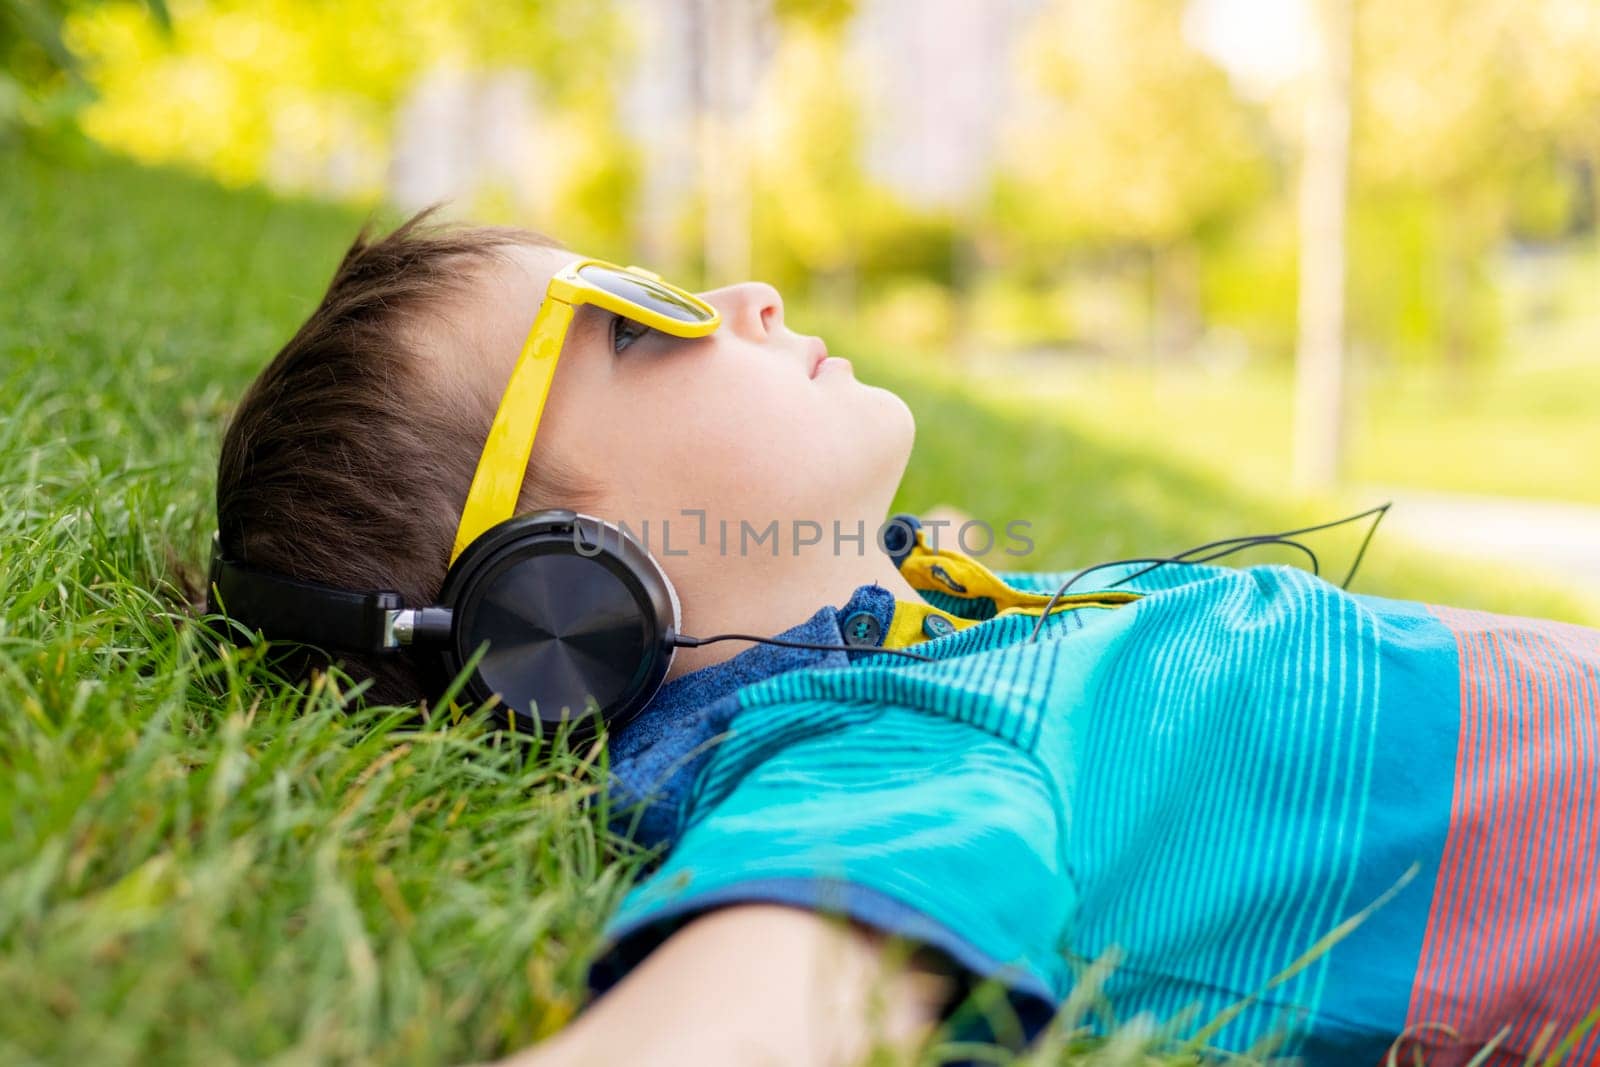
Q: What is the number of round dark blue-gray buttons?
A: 2